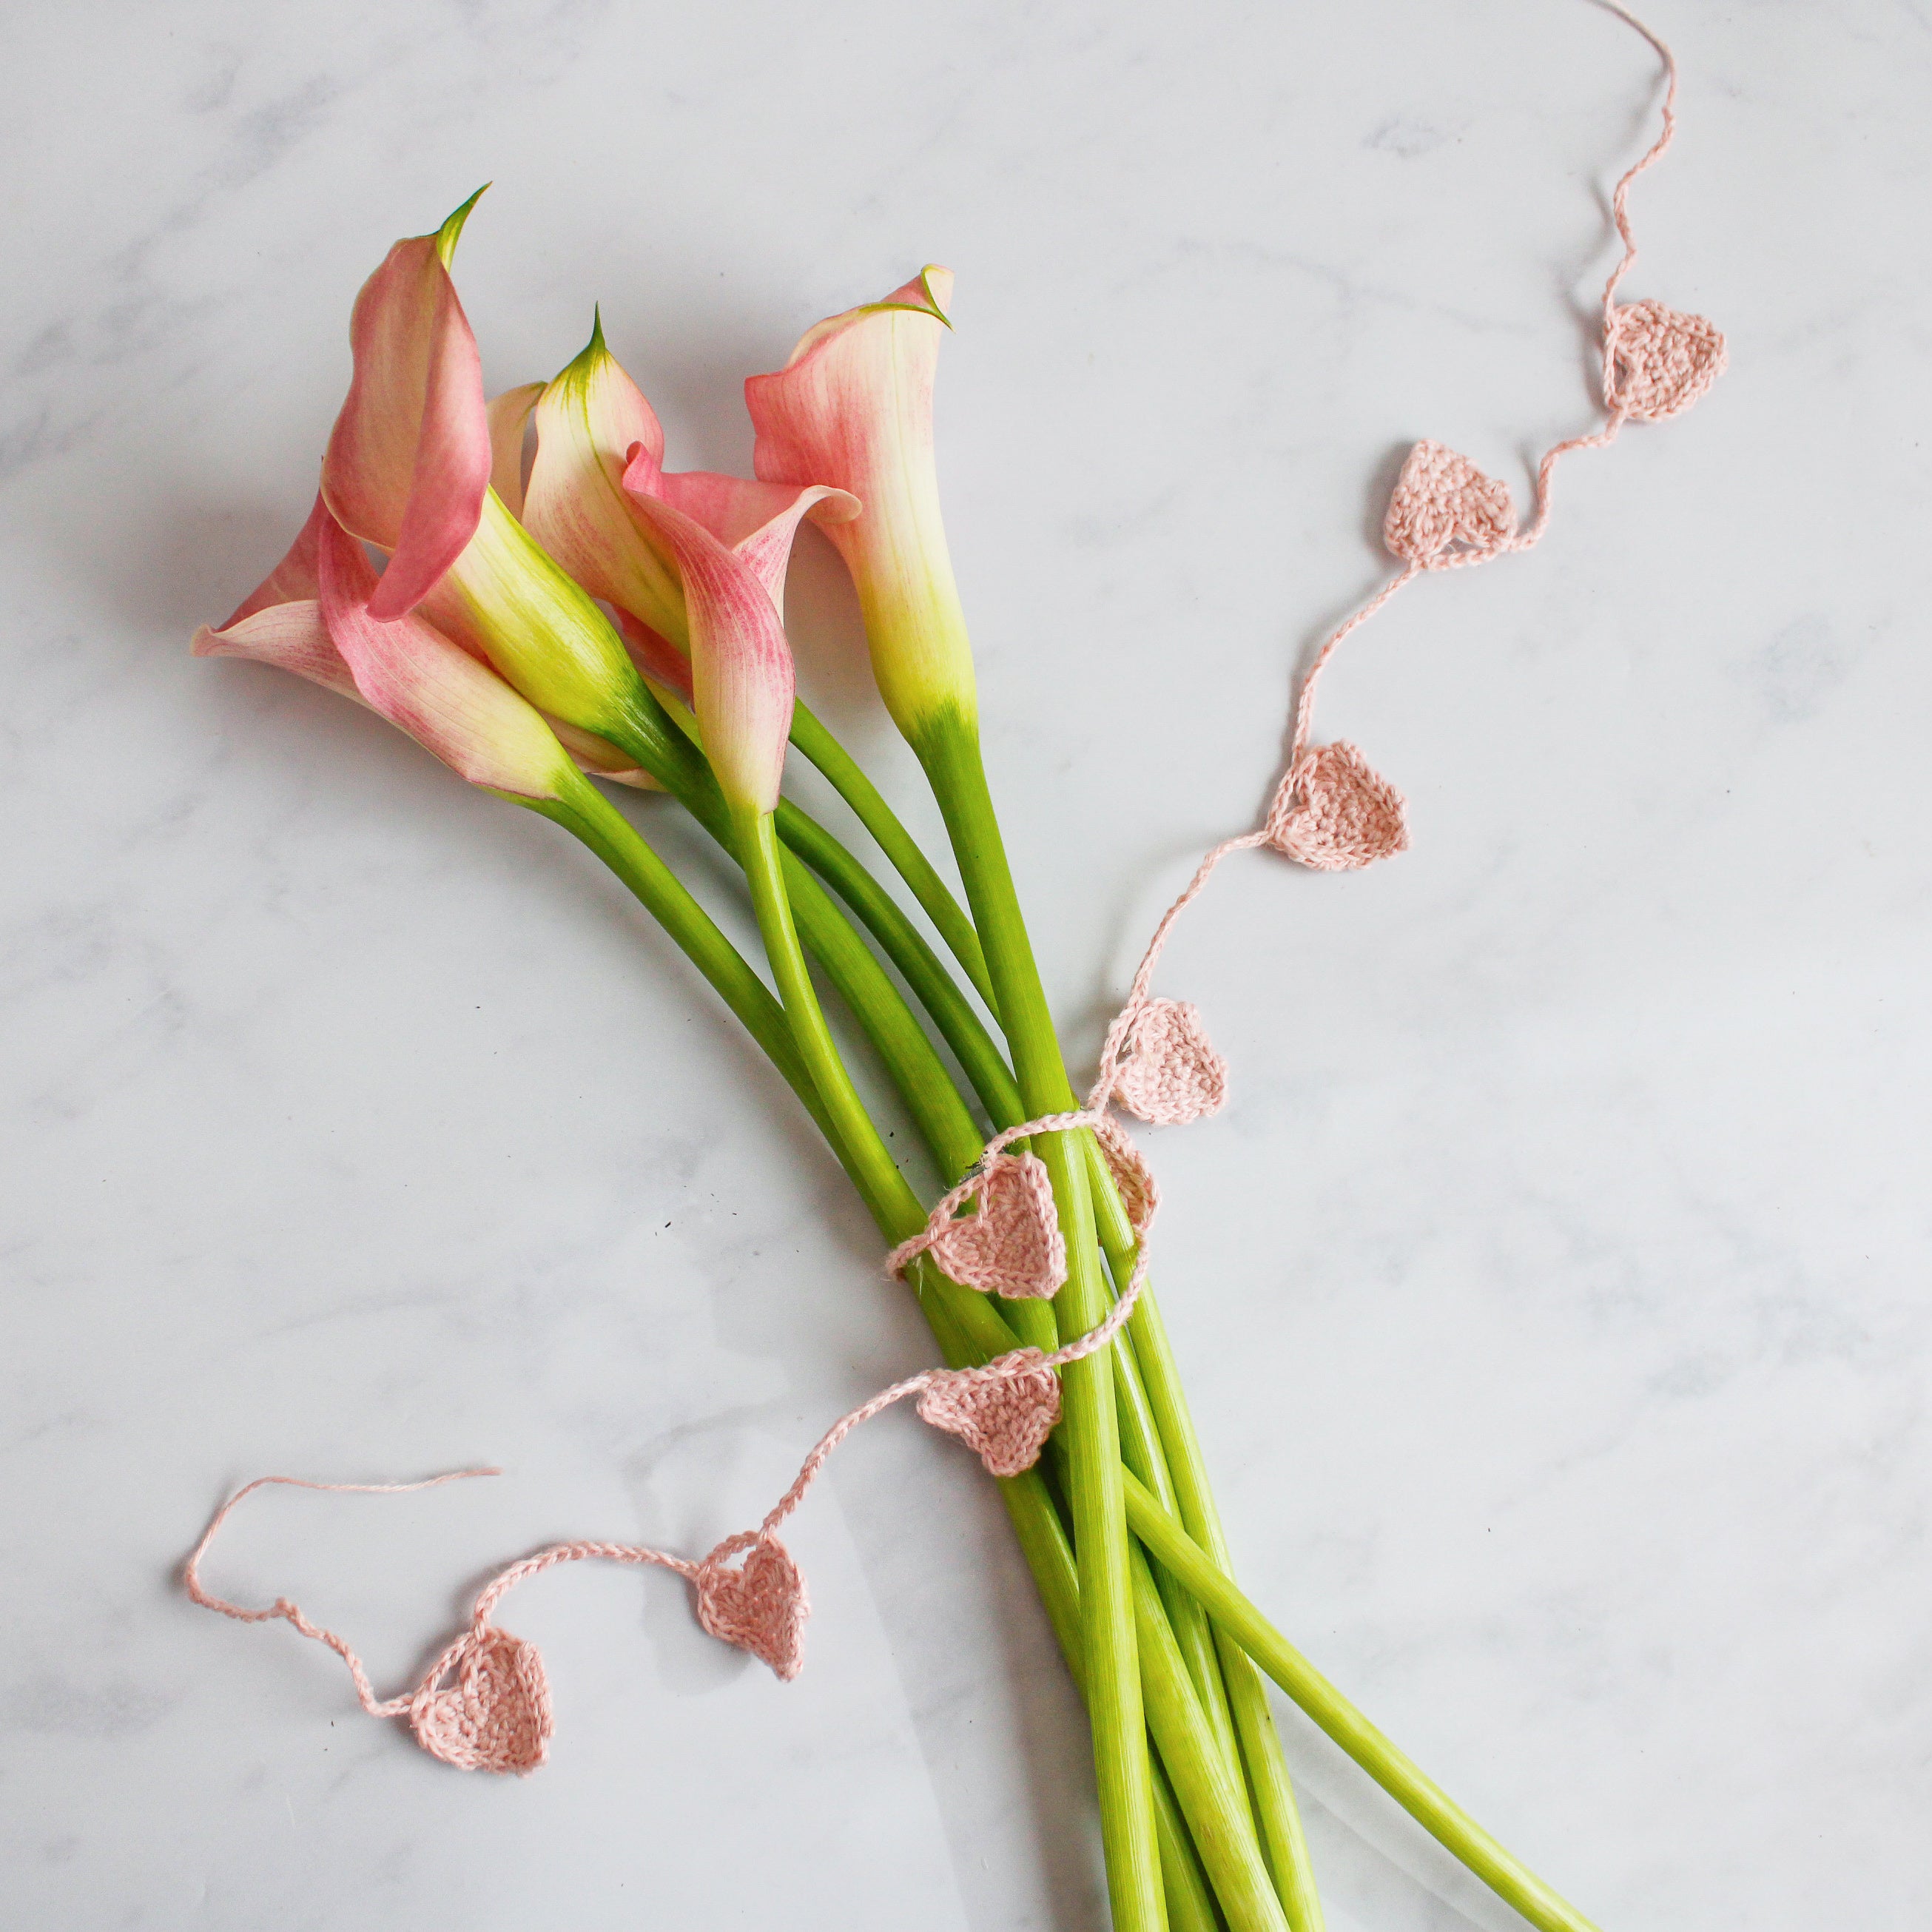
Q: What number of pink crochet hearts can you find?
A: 9